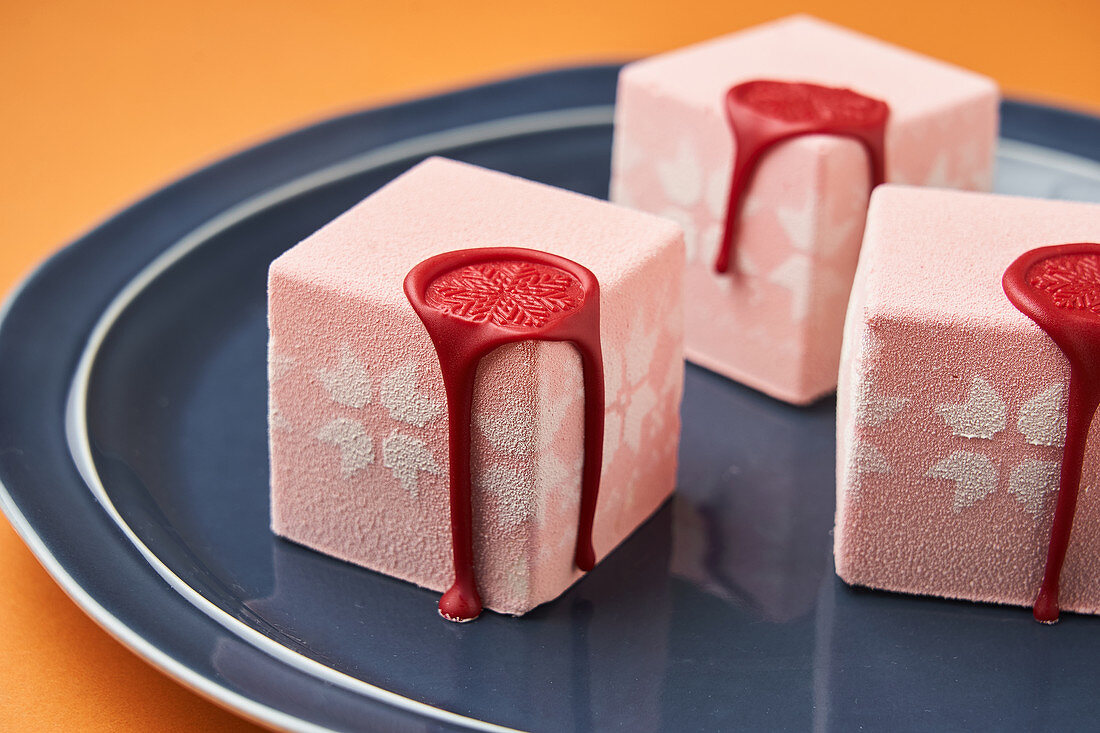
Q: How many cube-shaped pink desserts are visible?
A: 3